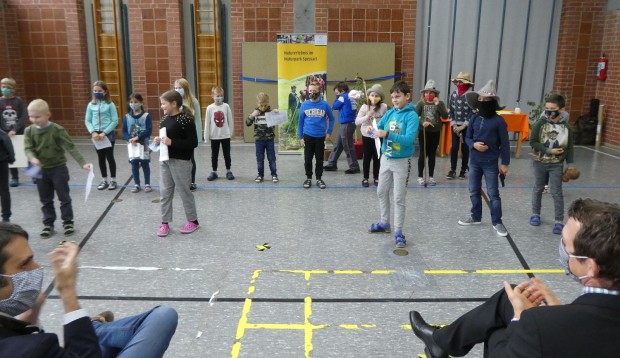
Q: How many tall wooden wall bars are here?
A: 2